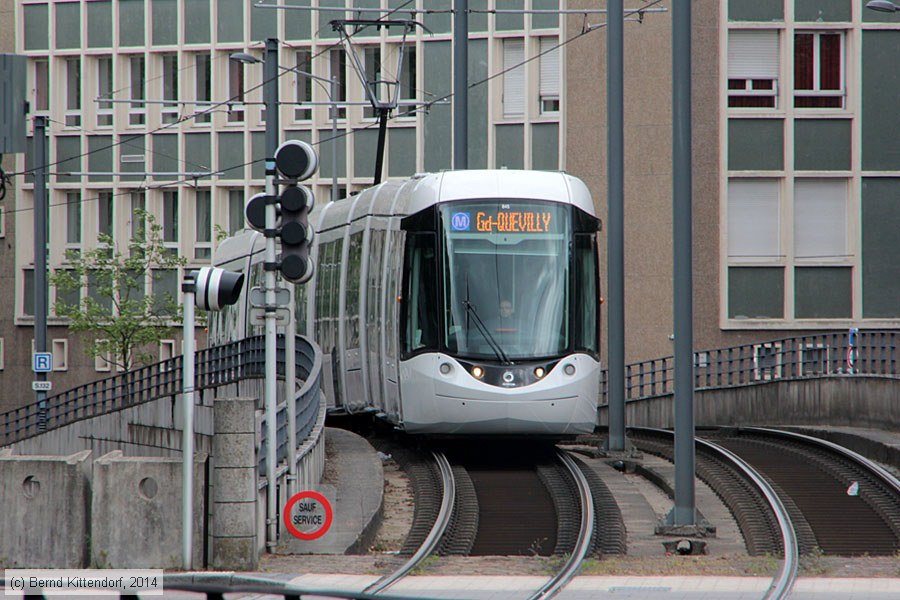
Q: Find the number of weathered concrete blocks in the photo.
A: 2